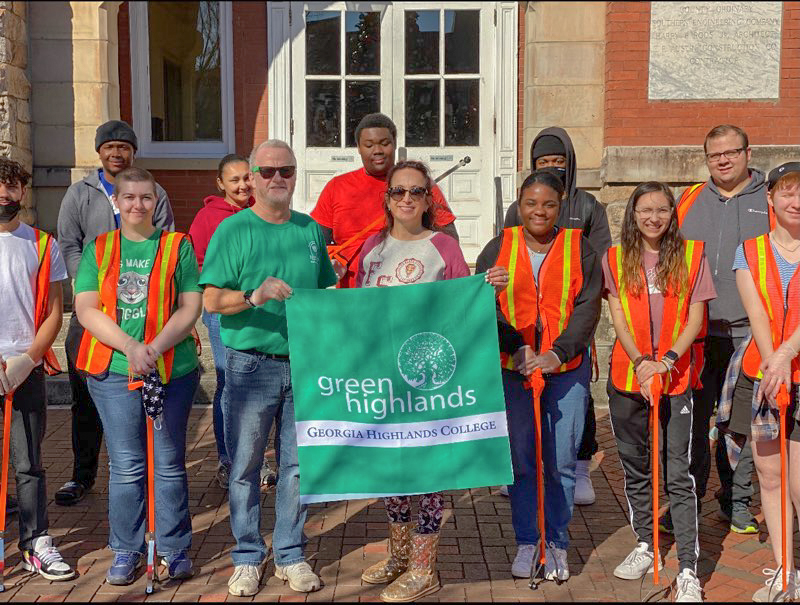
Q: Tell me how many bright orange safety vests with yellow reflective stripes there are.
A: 6